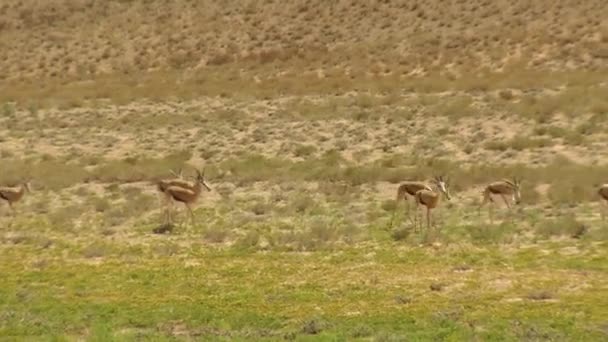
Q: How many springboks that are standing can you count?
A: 7